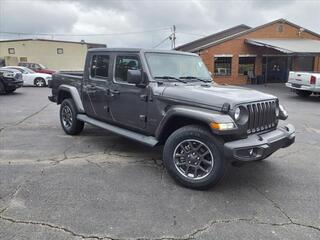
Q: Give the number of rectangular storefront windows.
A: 2